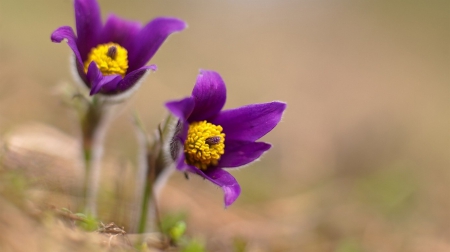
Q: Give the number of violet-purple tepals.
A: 12